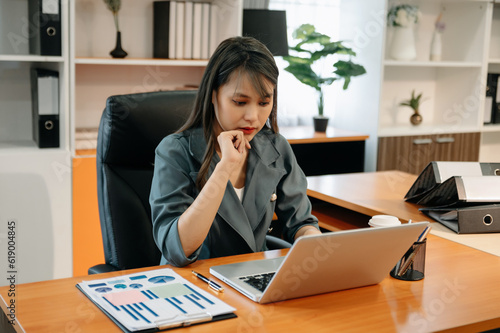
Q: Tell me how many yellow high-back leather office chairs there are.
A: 0